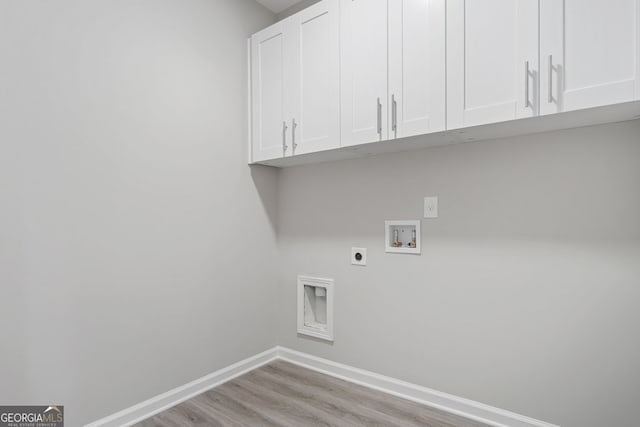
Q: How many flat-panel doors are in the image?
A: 6